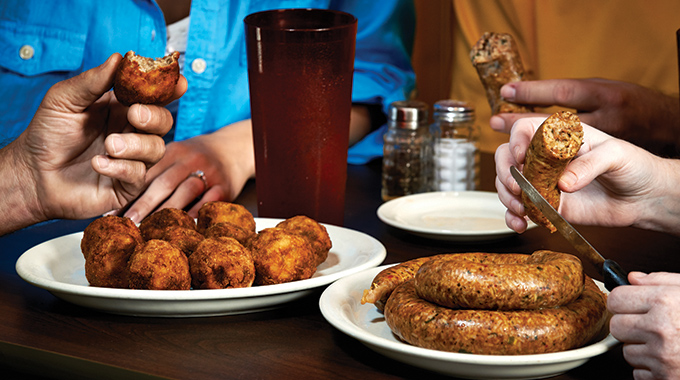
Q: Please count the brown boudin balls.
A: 11